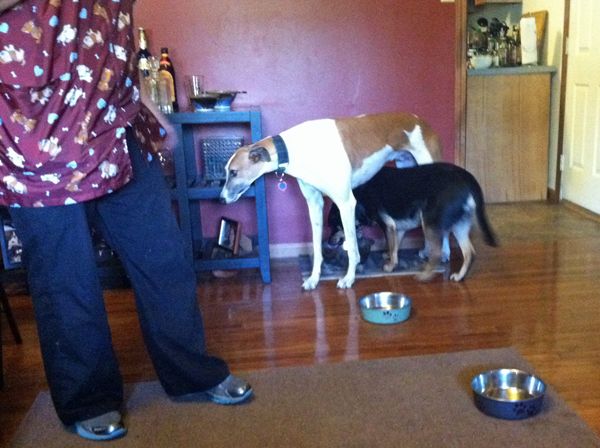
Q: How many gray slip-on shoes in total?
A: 2